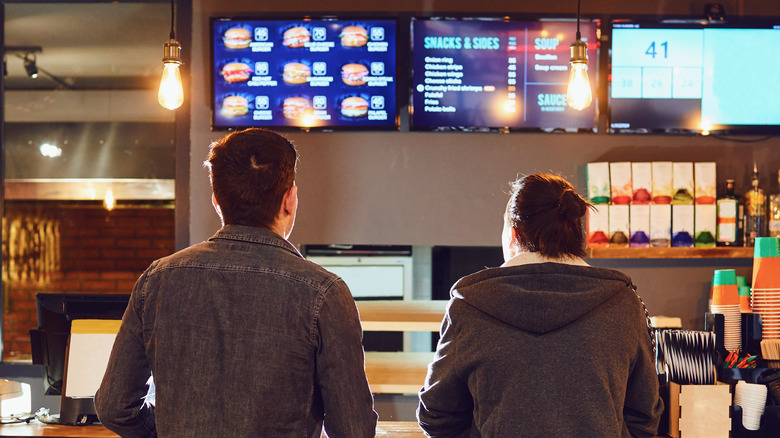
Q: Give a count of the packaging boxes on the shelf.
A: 12